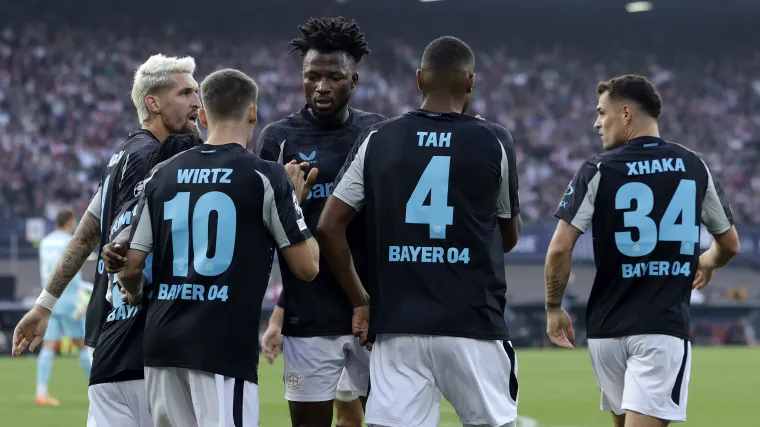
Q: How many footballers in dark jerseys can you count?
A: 6